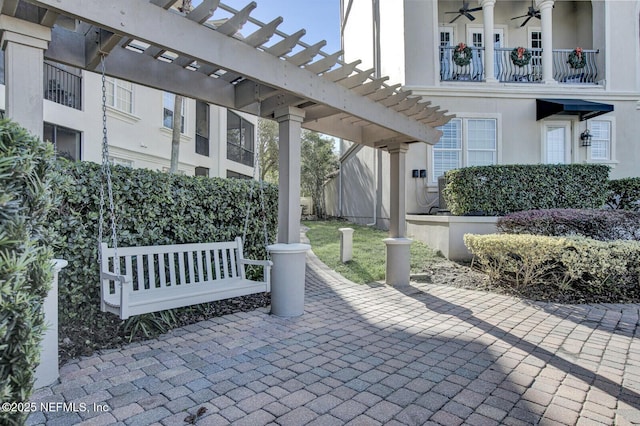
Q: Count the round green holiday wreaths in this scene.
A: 3